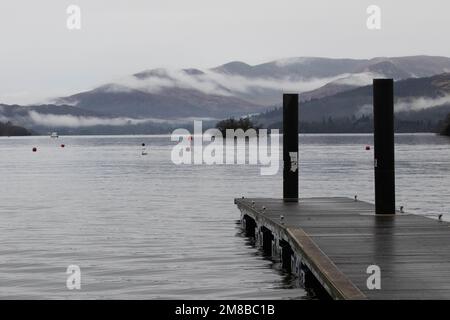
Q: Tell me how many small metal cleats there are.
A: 7